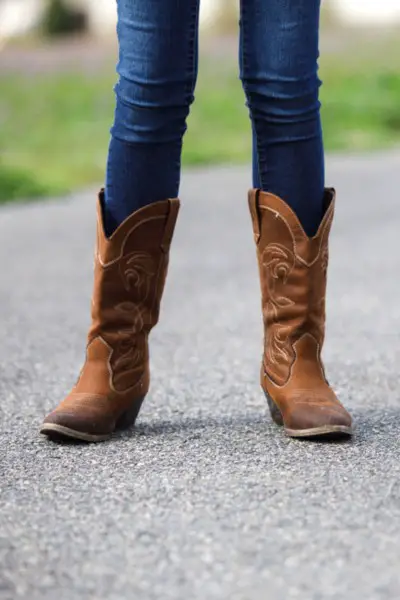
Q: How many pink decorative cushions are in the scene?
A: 0